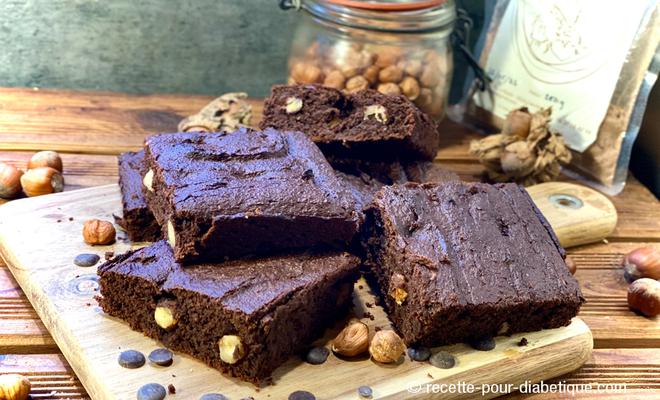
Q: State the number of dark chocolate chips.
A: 11